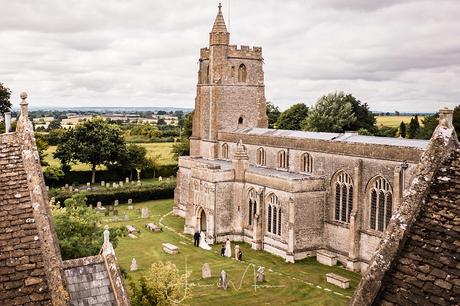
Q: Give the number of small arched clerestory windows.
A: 4